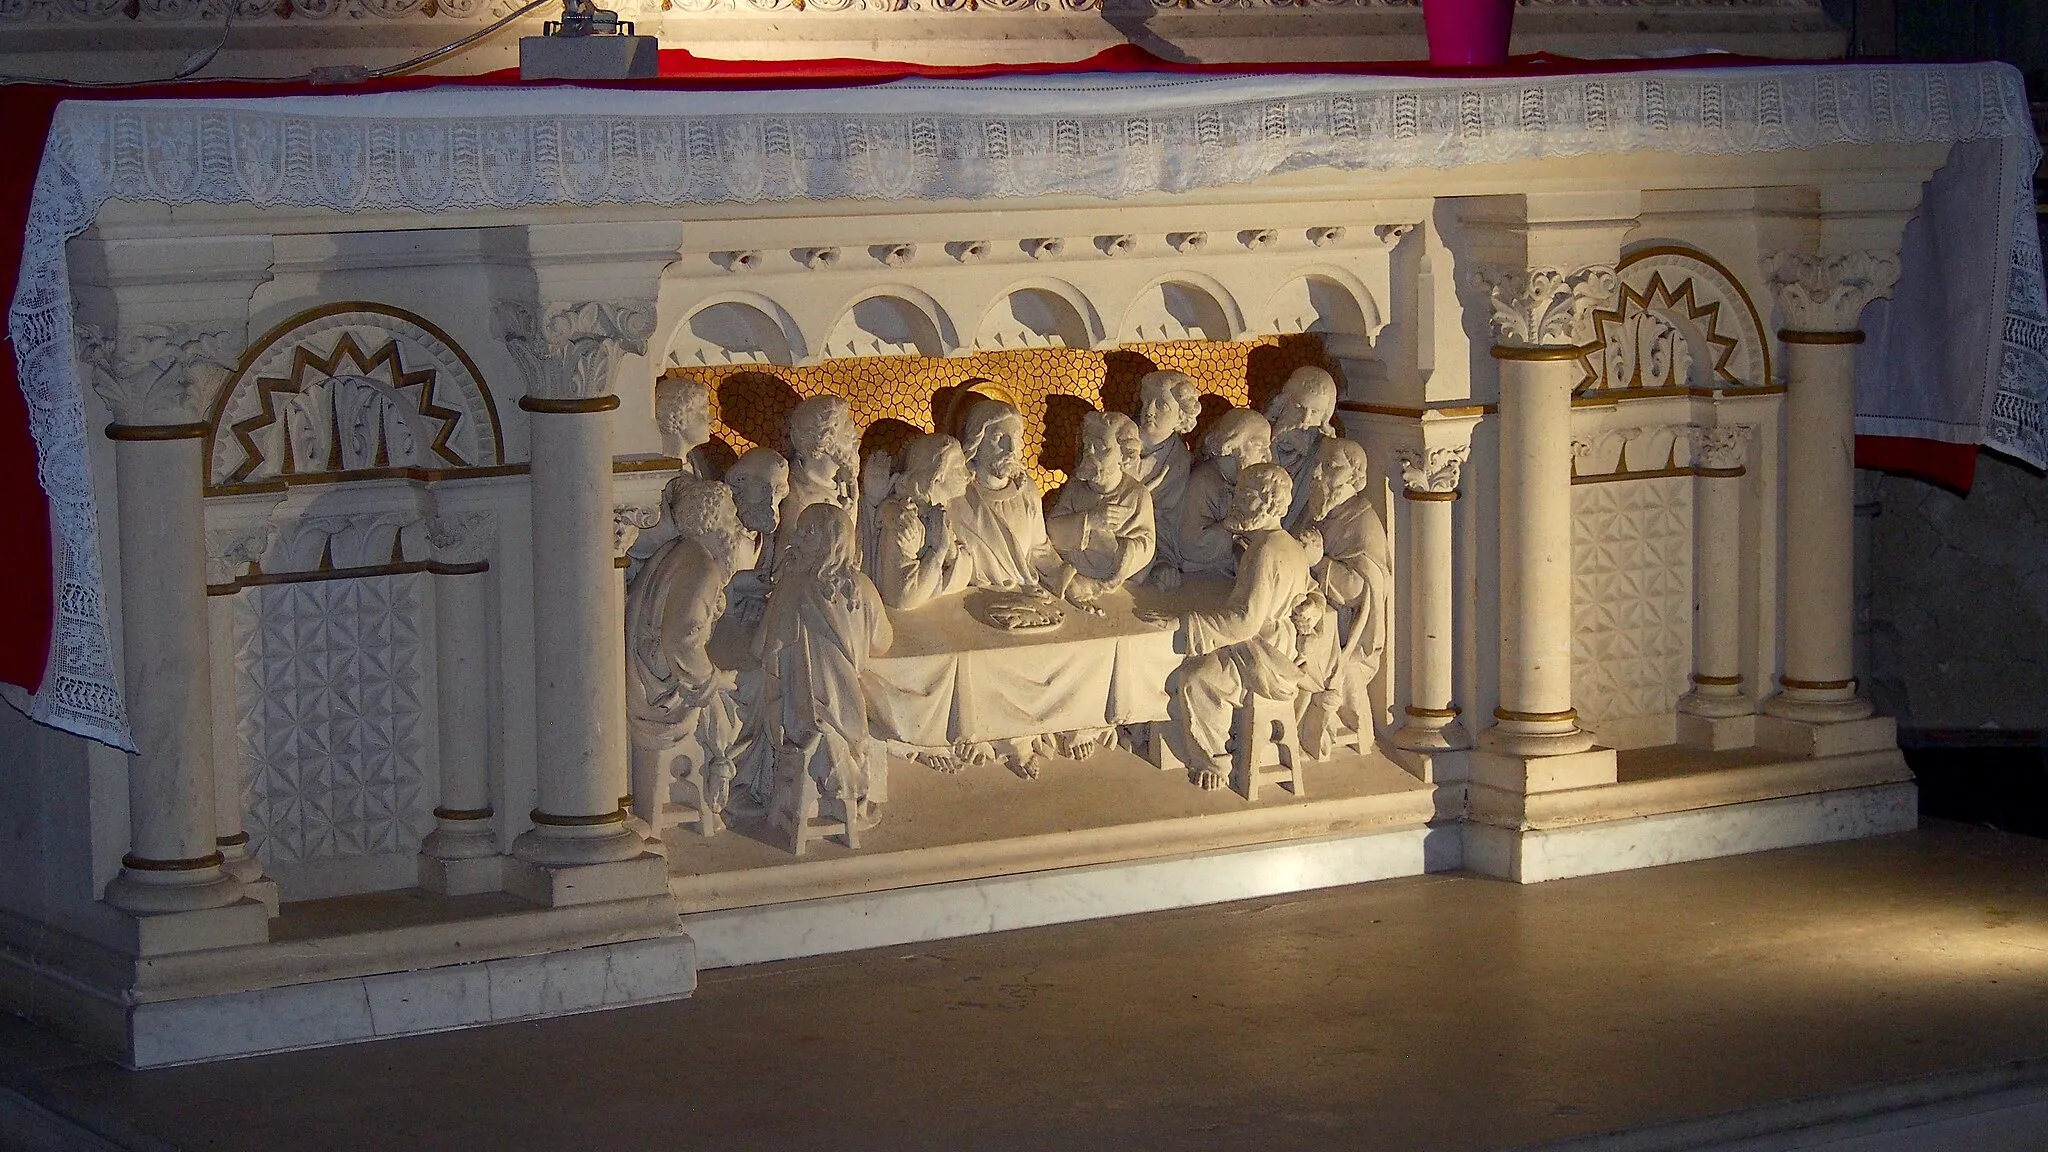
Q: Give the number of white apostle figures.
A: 12